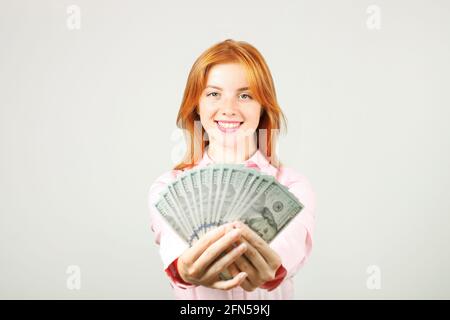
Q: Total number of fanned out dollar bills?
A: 14